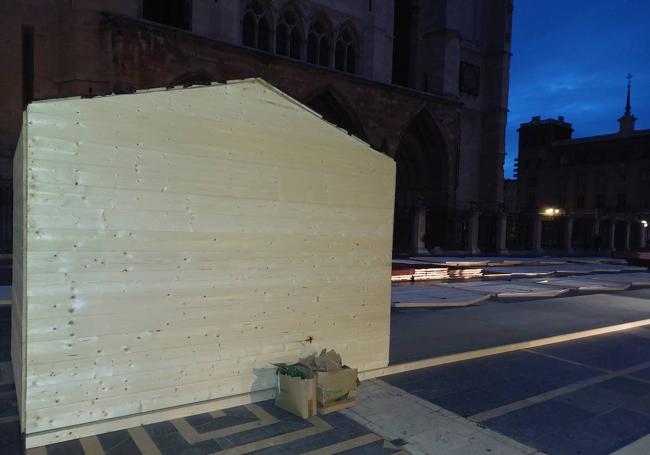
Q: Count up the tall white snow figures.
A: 0